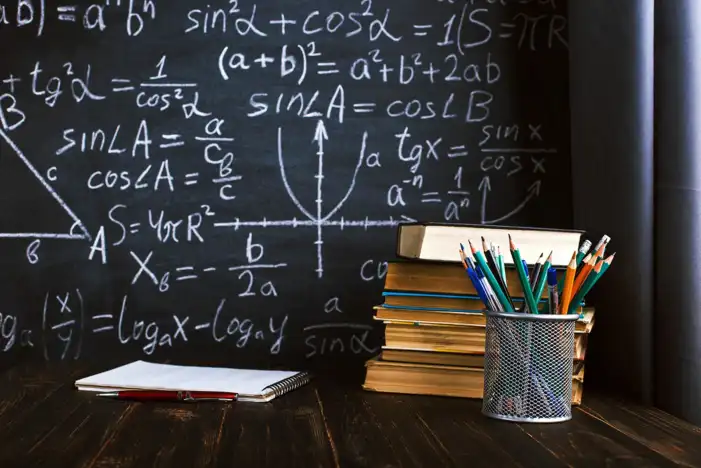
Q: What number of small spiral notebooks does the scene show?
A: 1